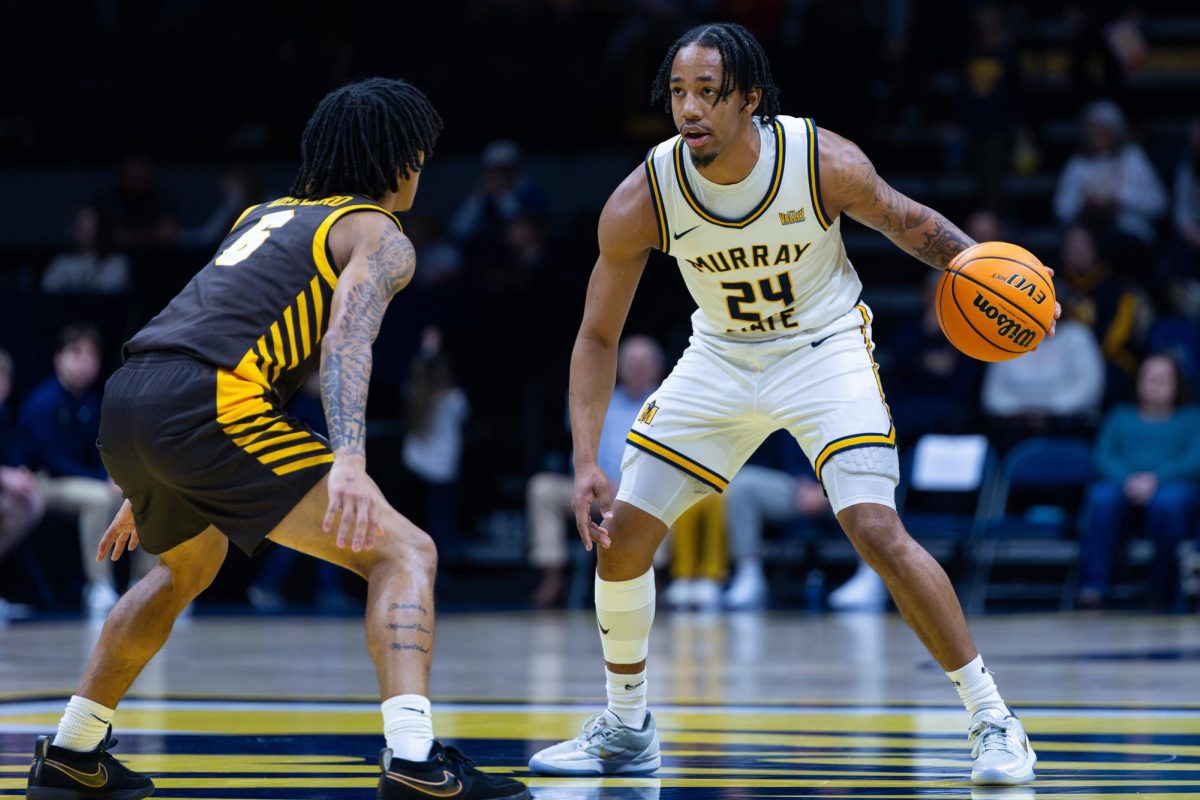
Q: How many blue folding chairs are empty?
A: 2